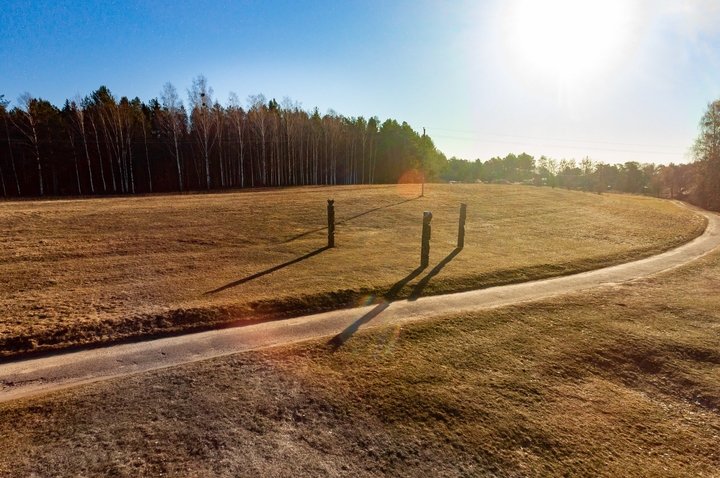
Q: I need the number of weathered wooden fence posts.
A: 3